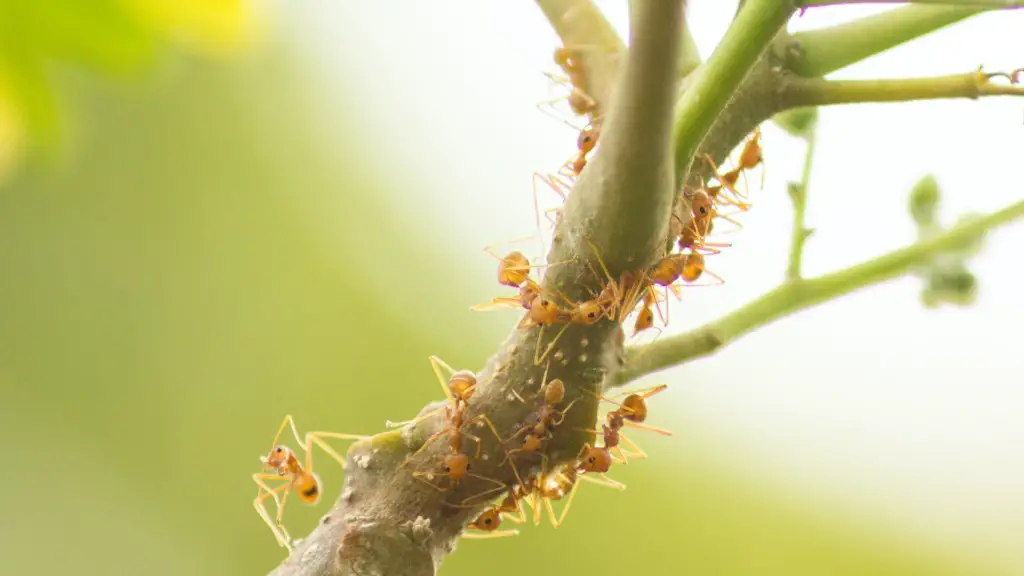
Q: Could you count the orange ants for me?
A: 12